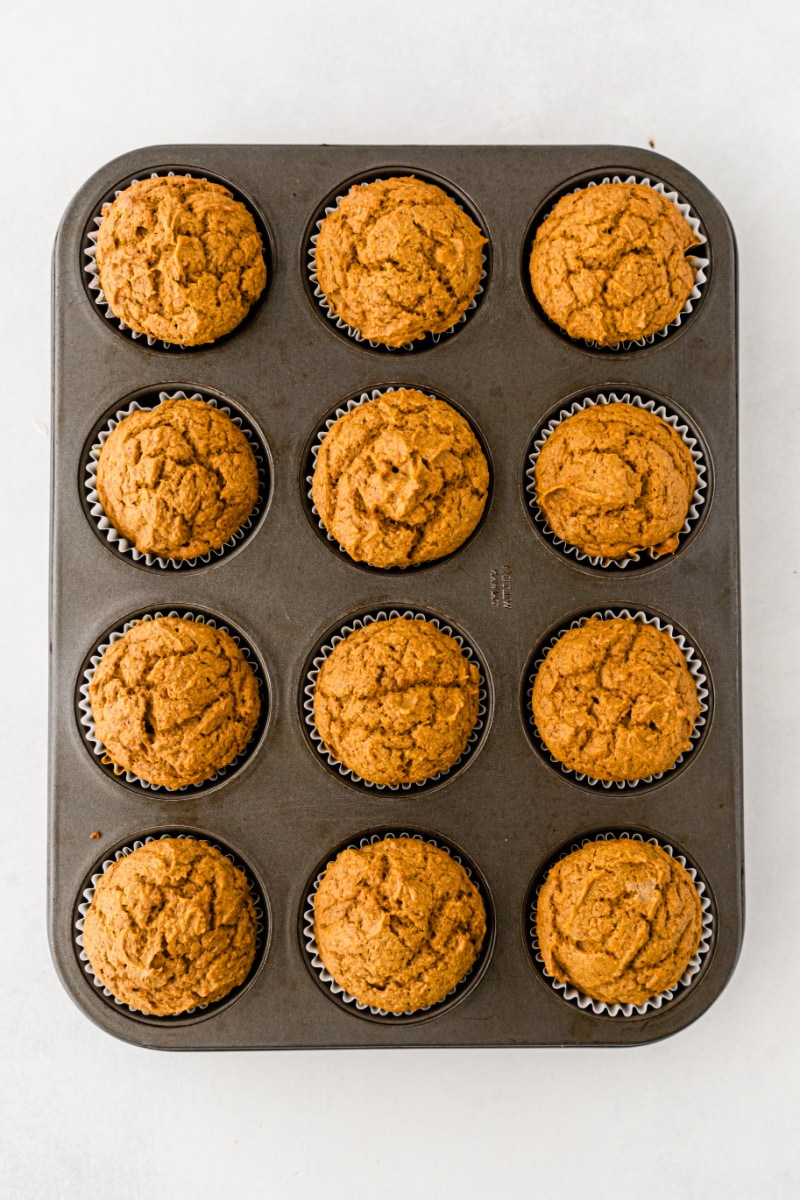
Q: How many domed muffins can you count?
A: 12